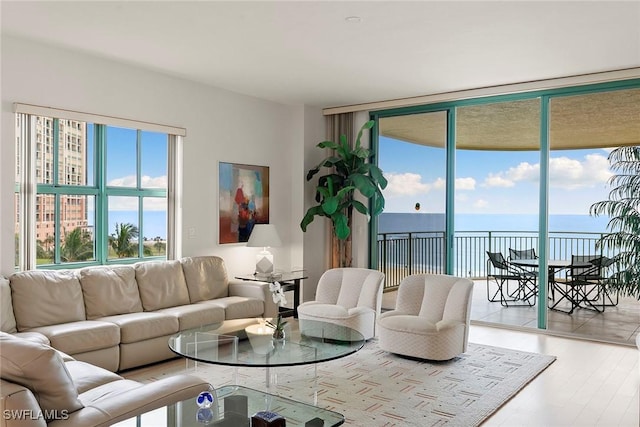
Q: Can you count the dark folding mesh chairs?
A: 4